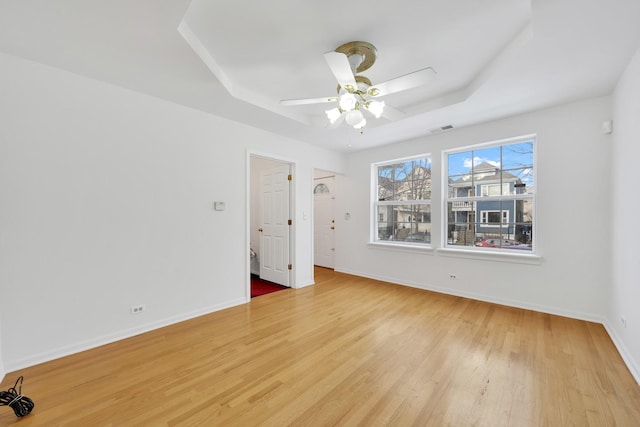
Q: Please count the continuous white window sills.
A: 2